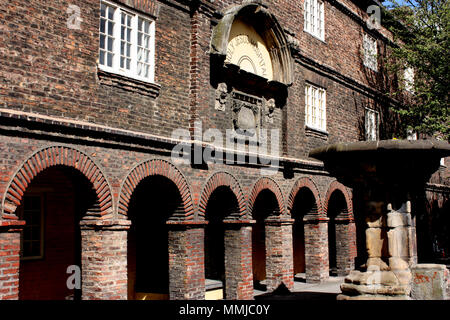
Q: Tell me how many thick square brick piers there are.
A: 7